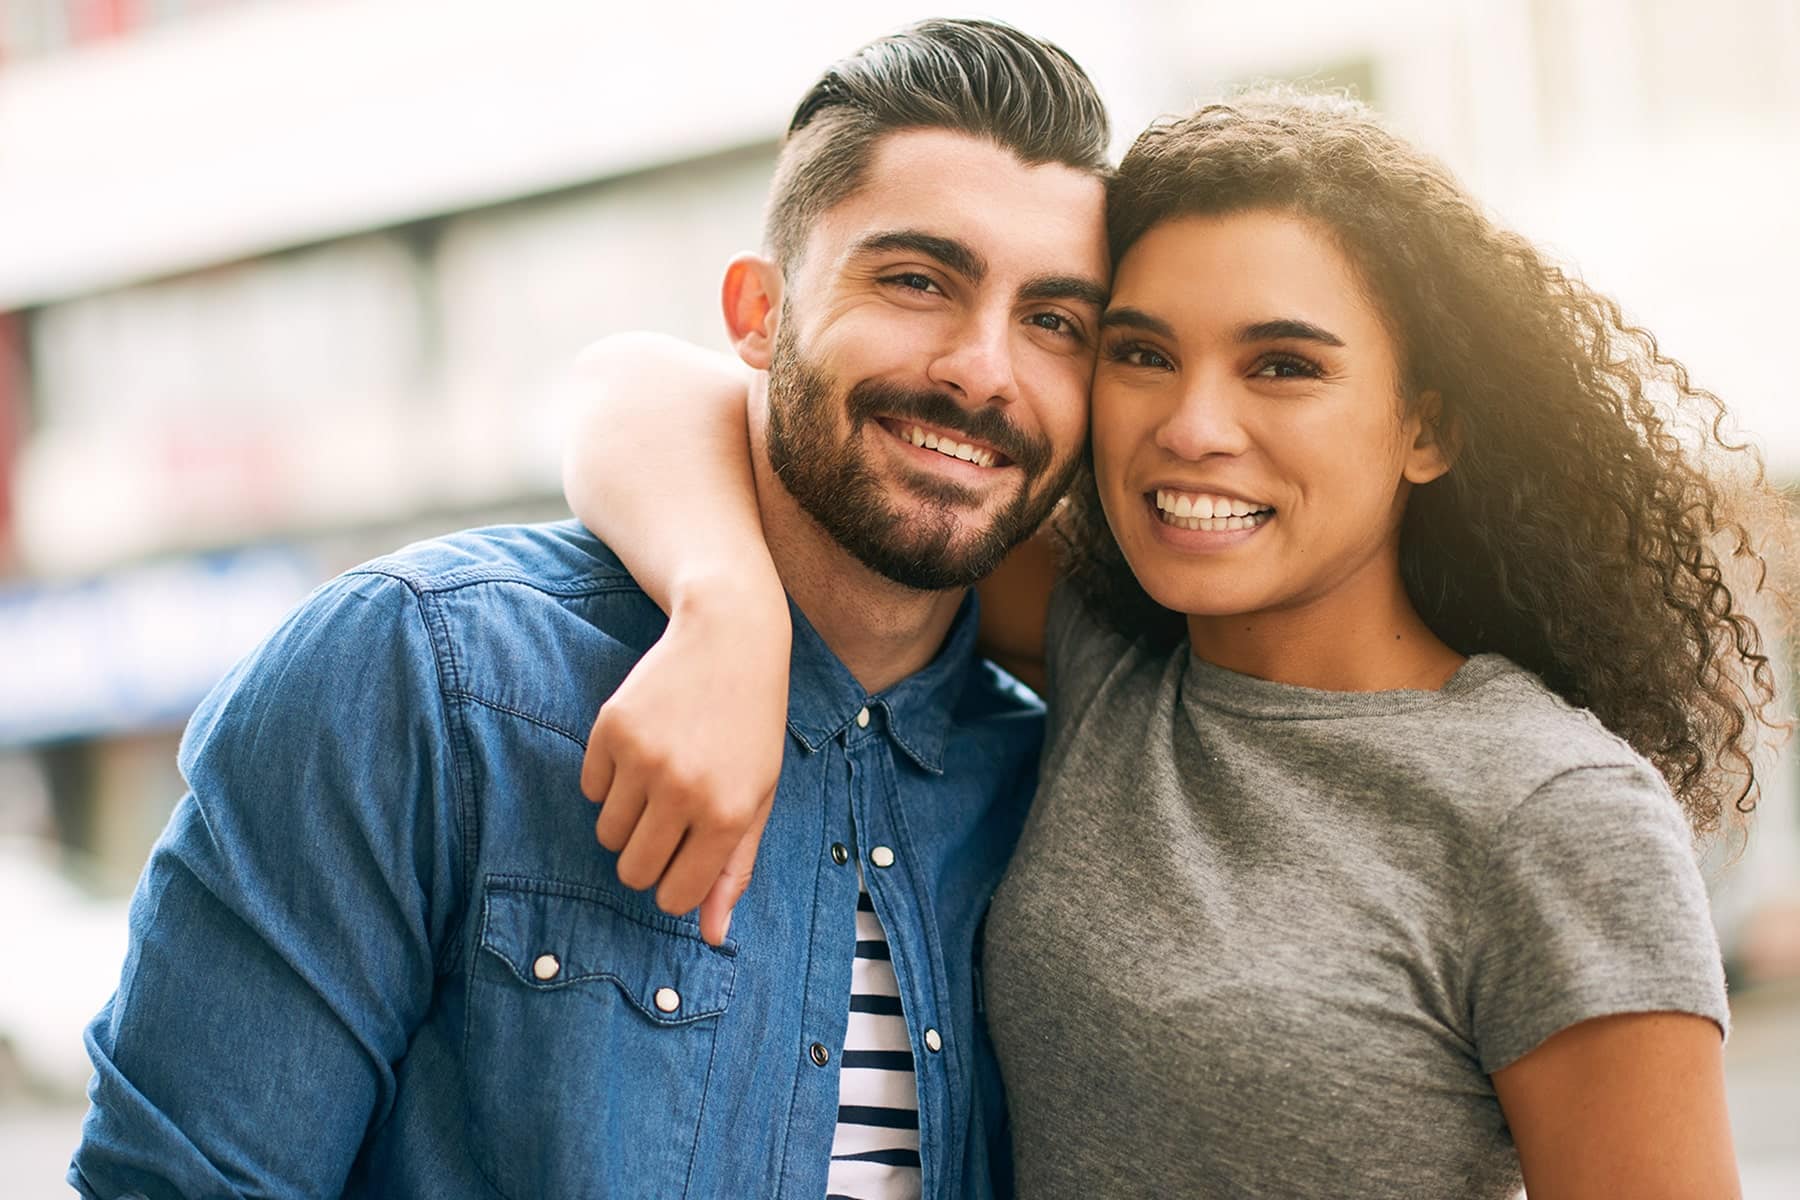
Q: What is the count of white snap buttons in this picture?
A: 5